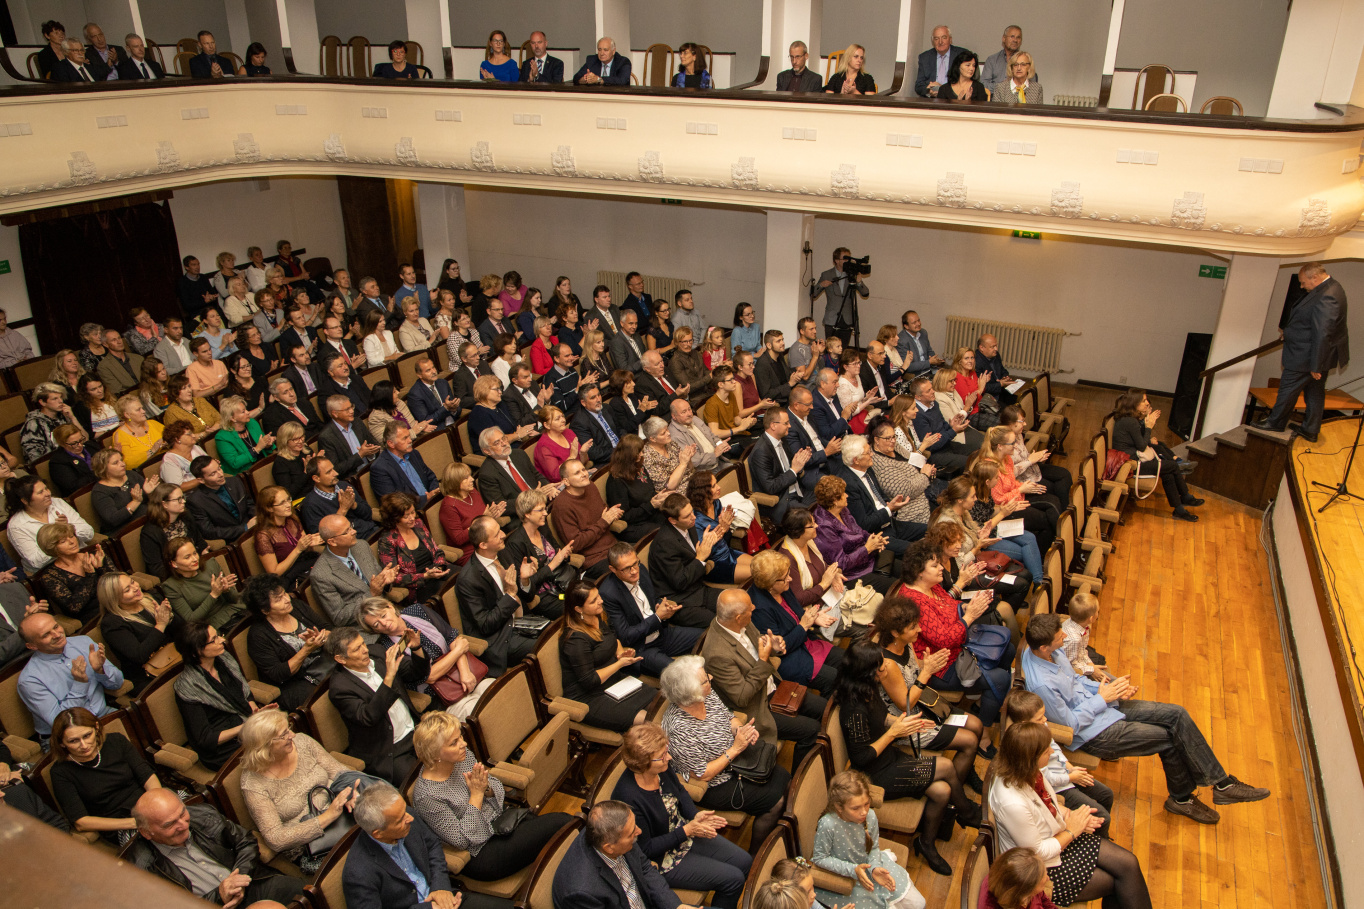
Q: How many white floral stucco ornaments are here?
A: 14